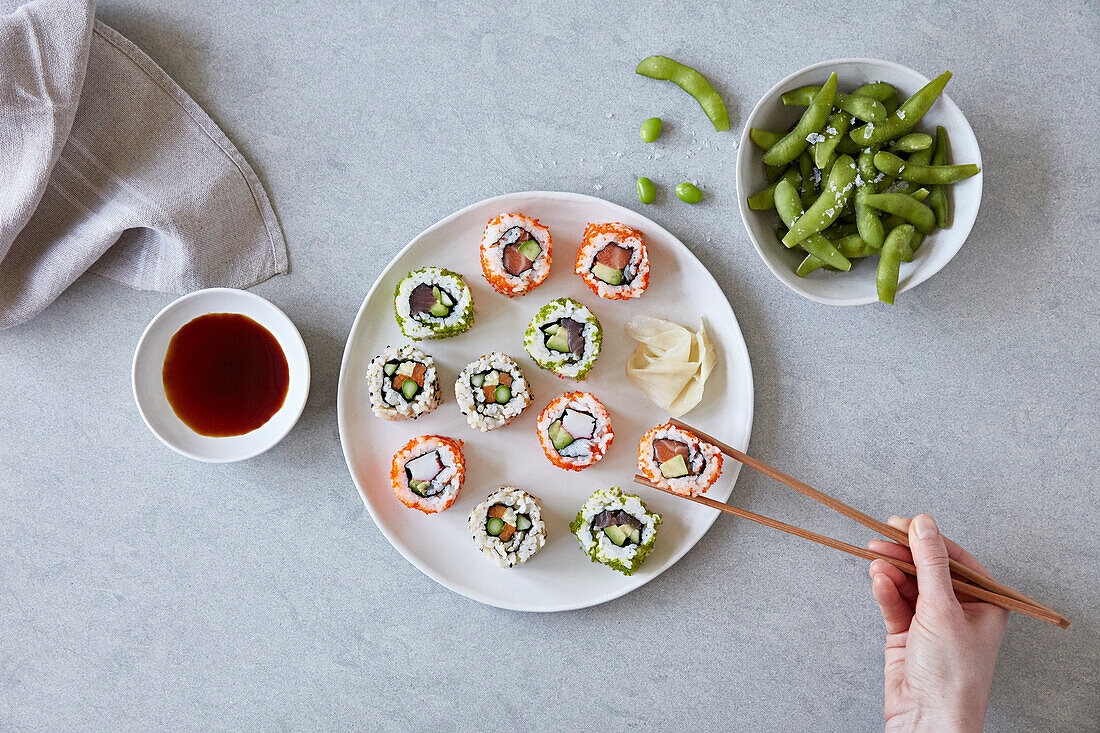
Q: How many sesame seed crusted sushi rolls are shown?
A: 3